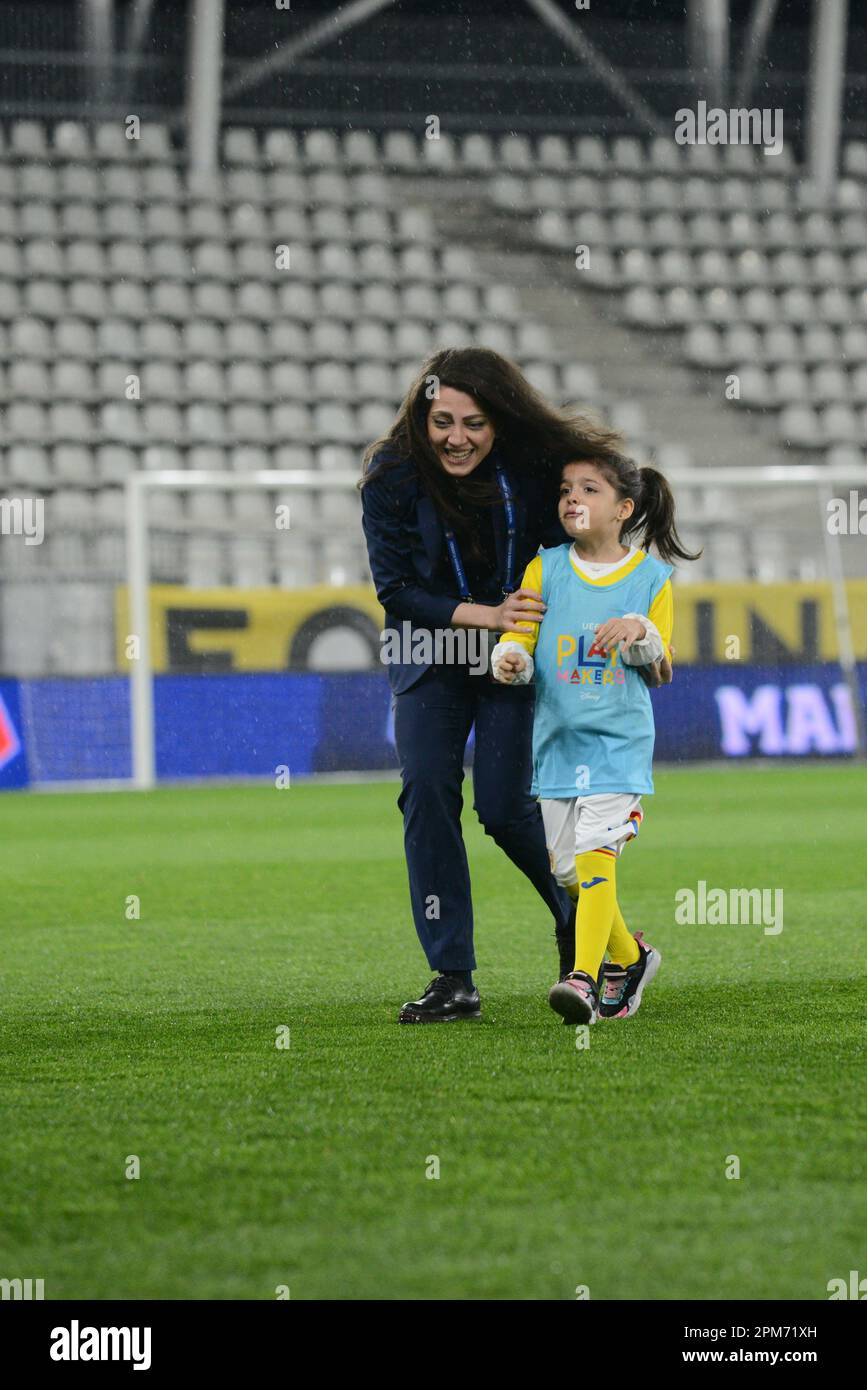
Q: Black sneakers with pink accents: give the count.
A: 2